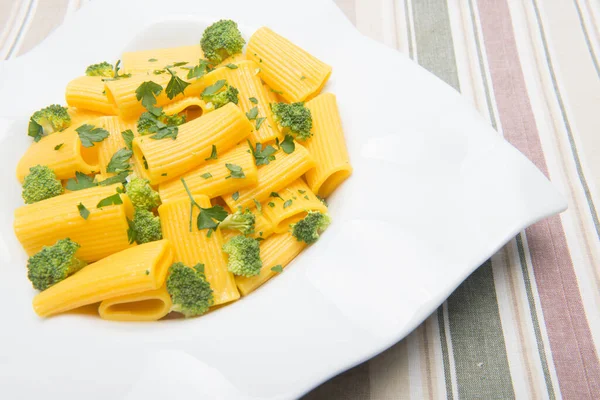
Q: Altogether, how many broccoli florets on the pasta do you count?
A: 14